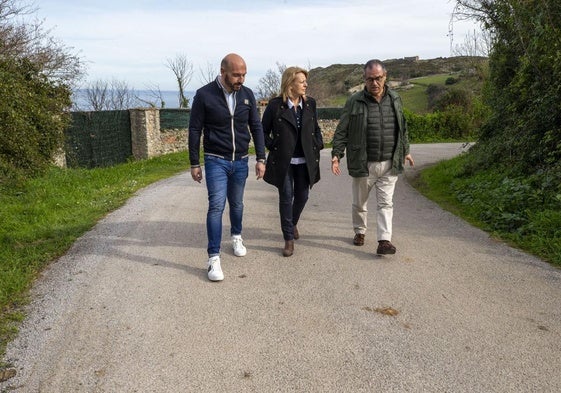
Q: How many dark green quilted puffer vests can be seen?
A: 1